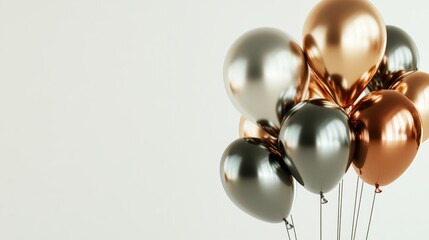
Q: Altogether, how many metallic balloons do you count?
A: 8